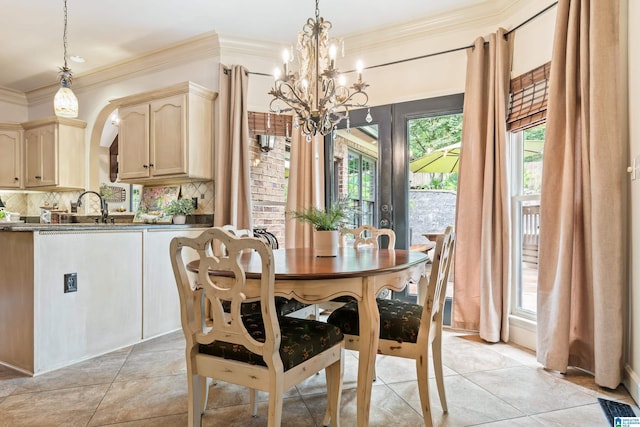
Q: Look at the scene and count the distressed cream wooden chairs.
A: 4